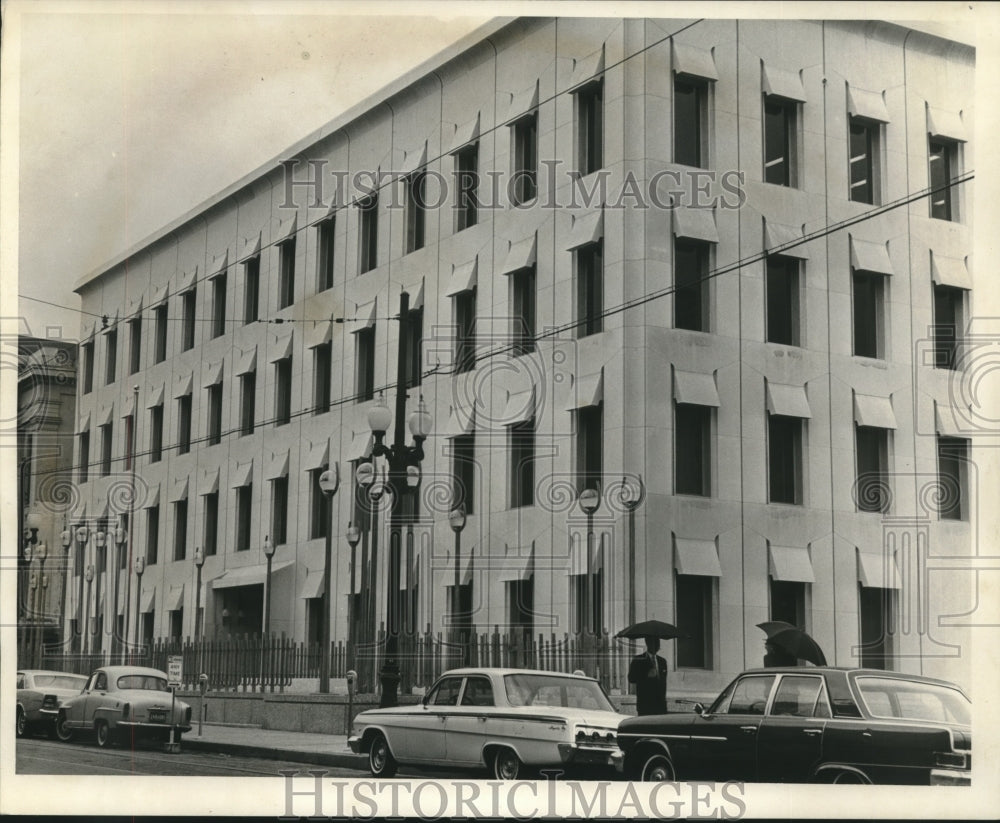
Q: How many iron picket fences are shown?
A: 1